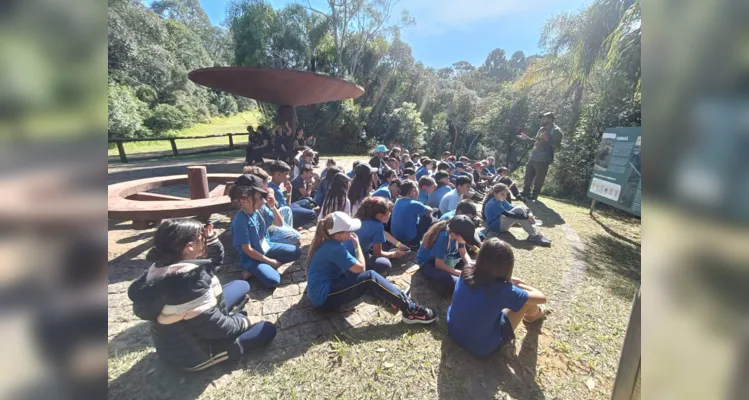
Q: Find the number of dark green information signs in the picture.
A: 1